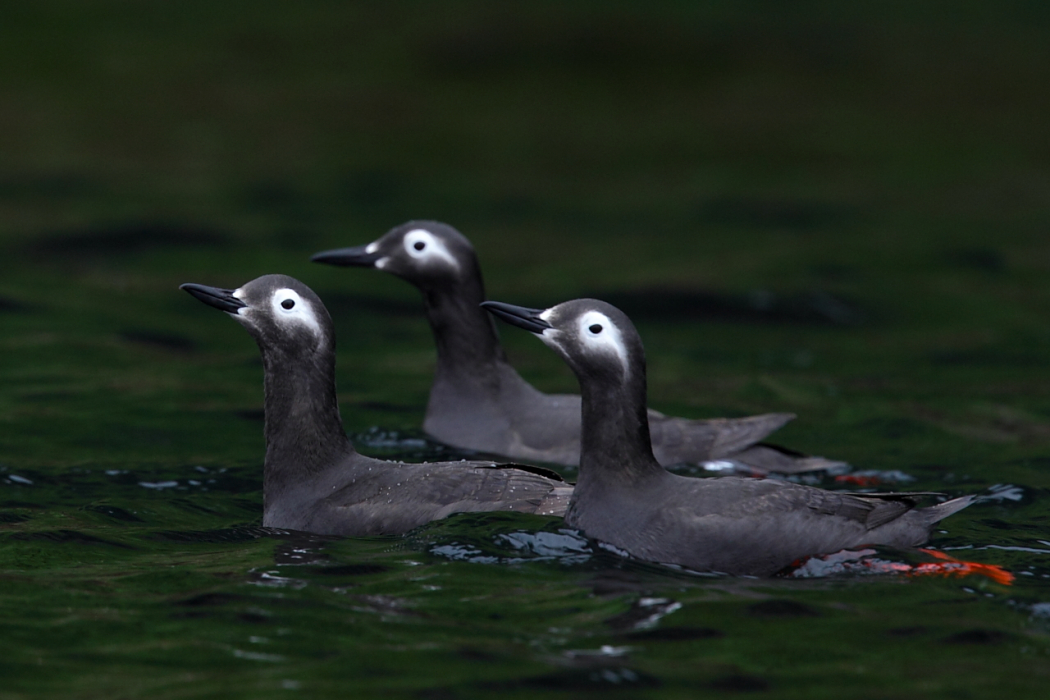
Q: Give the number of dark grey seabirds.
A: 3